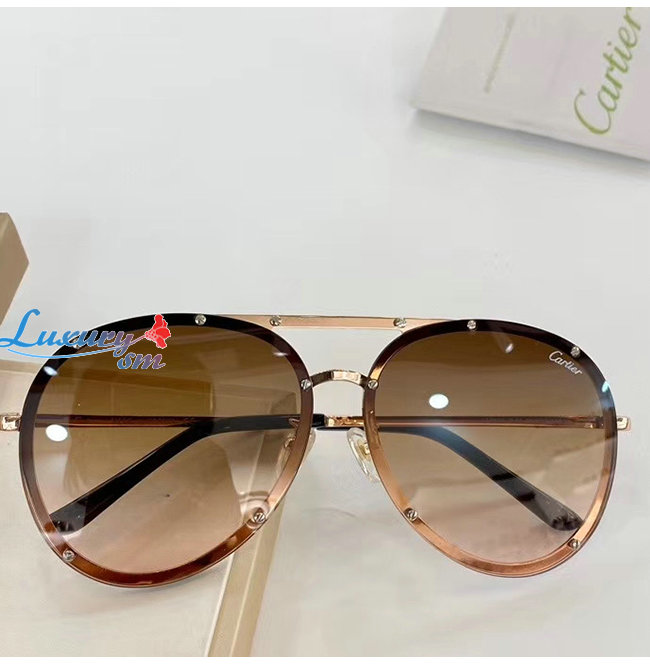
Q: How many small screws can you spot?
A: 11